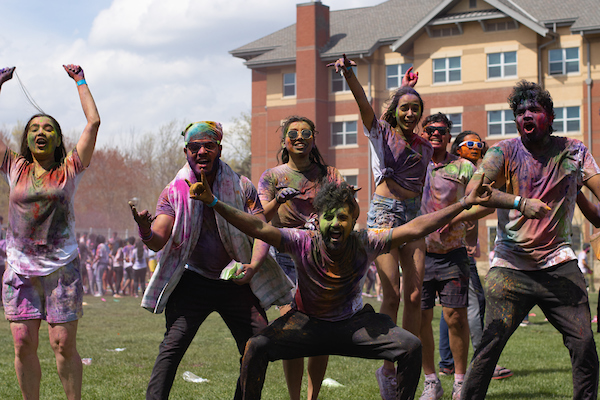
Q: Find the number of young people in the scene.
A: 8